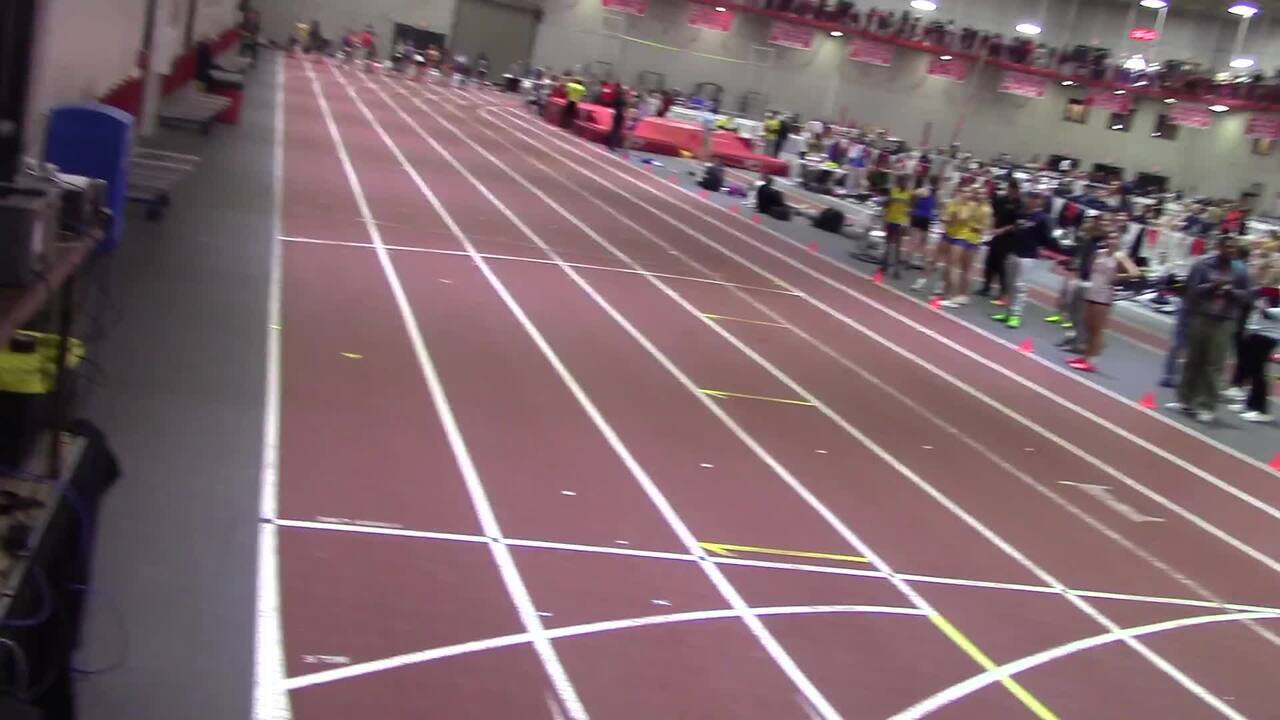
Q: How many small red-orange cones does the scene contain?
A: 12